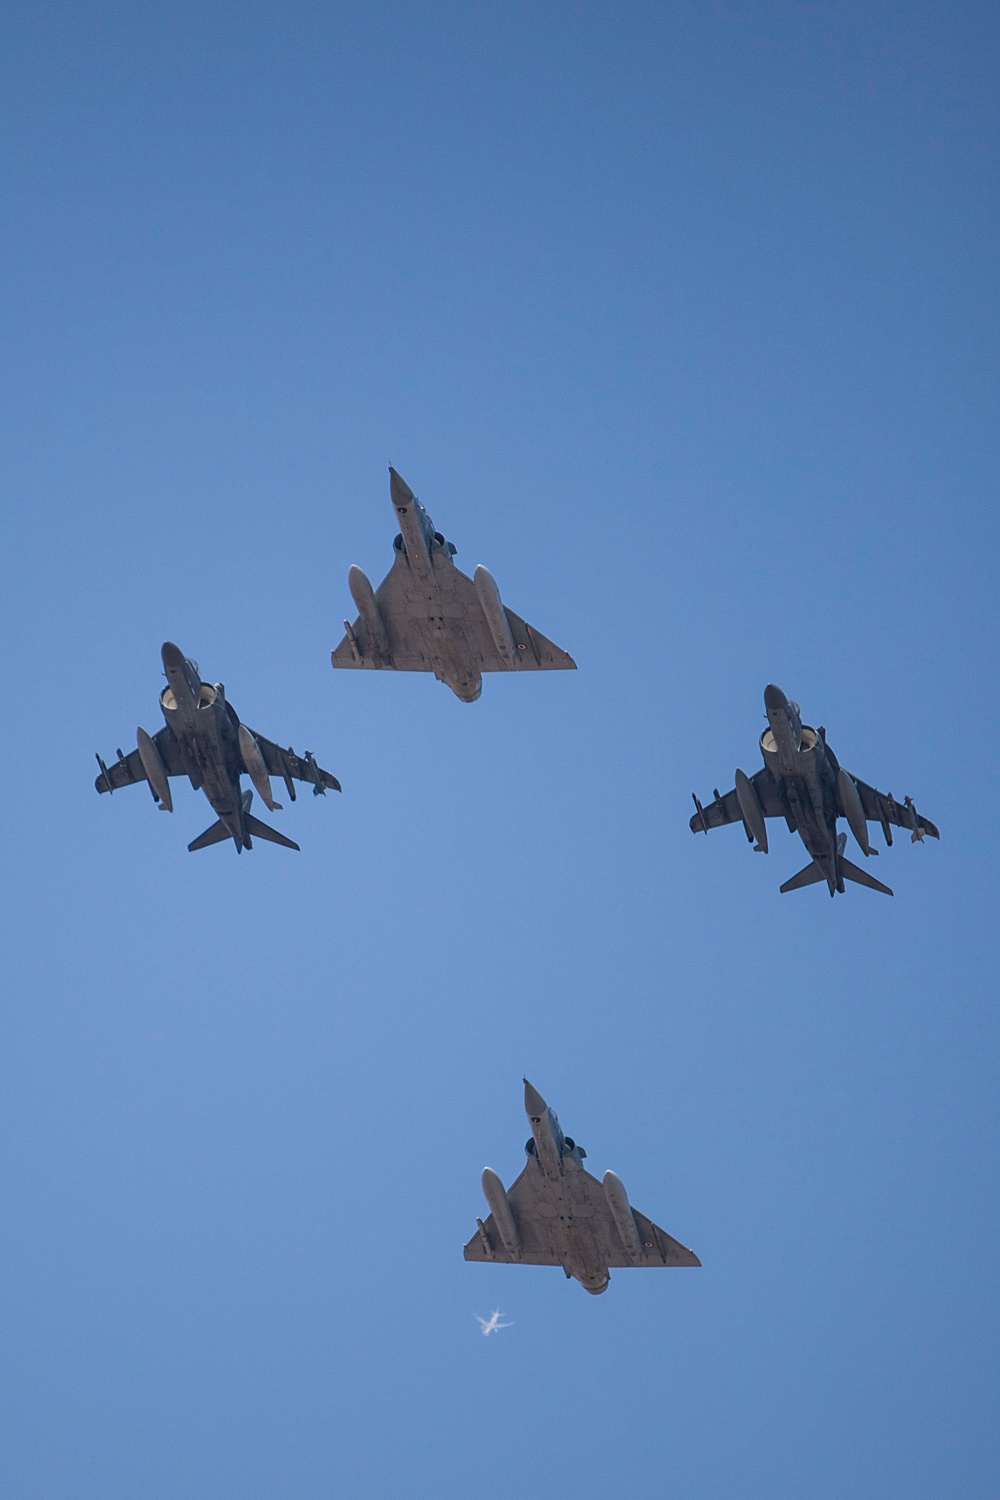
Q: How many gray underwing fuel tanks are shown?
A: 8